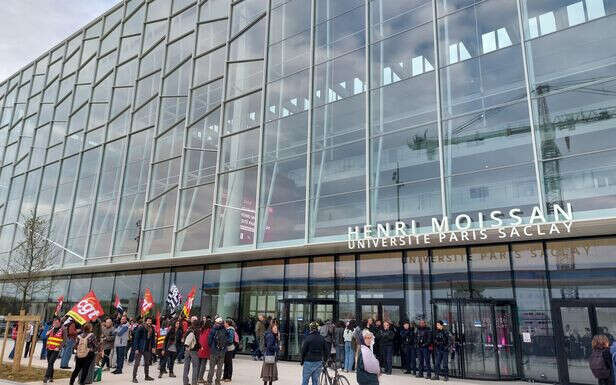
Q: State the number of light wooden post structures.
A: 1